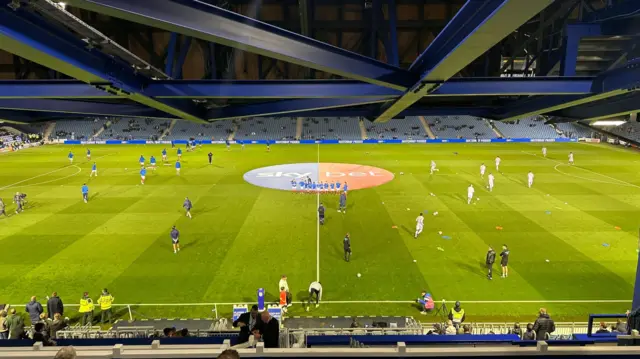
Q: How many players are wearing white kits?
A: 9